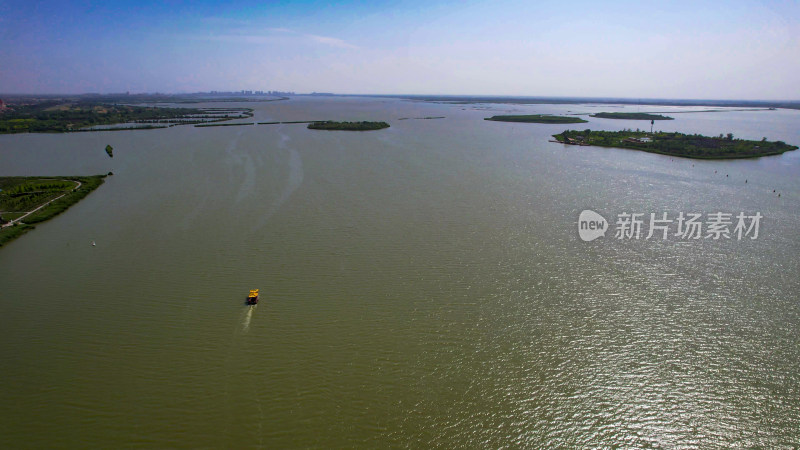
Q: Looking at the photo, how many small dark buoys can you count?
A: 7